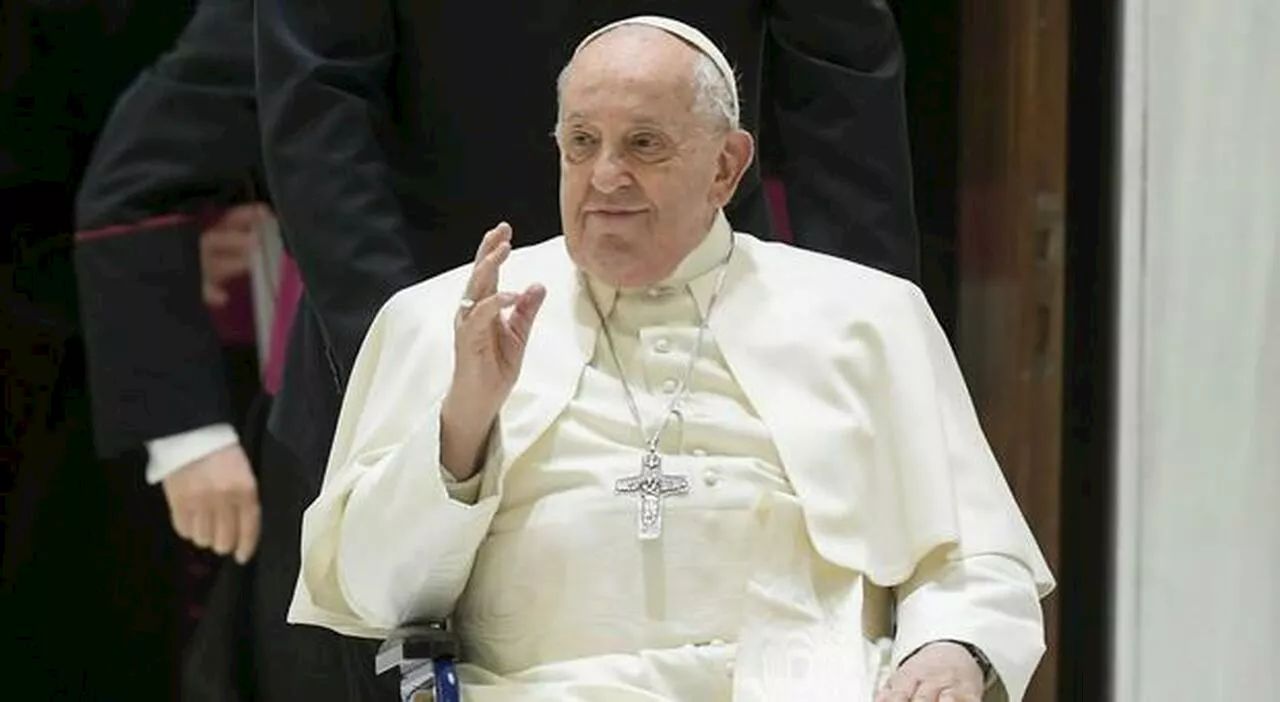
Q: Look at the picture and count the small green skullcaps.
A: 0